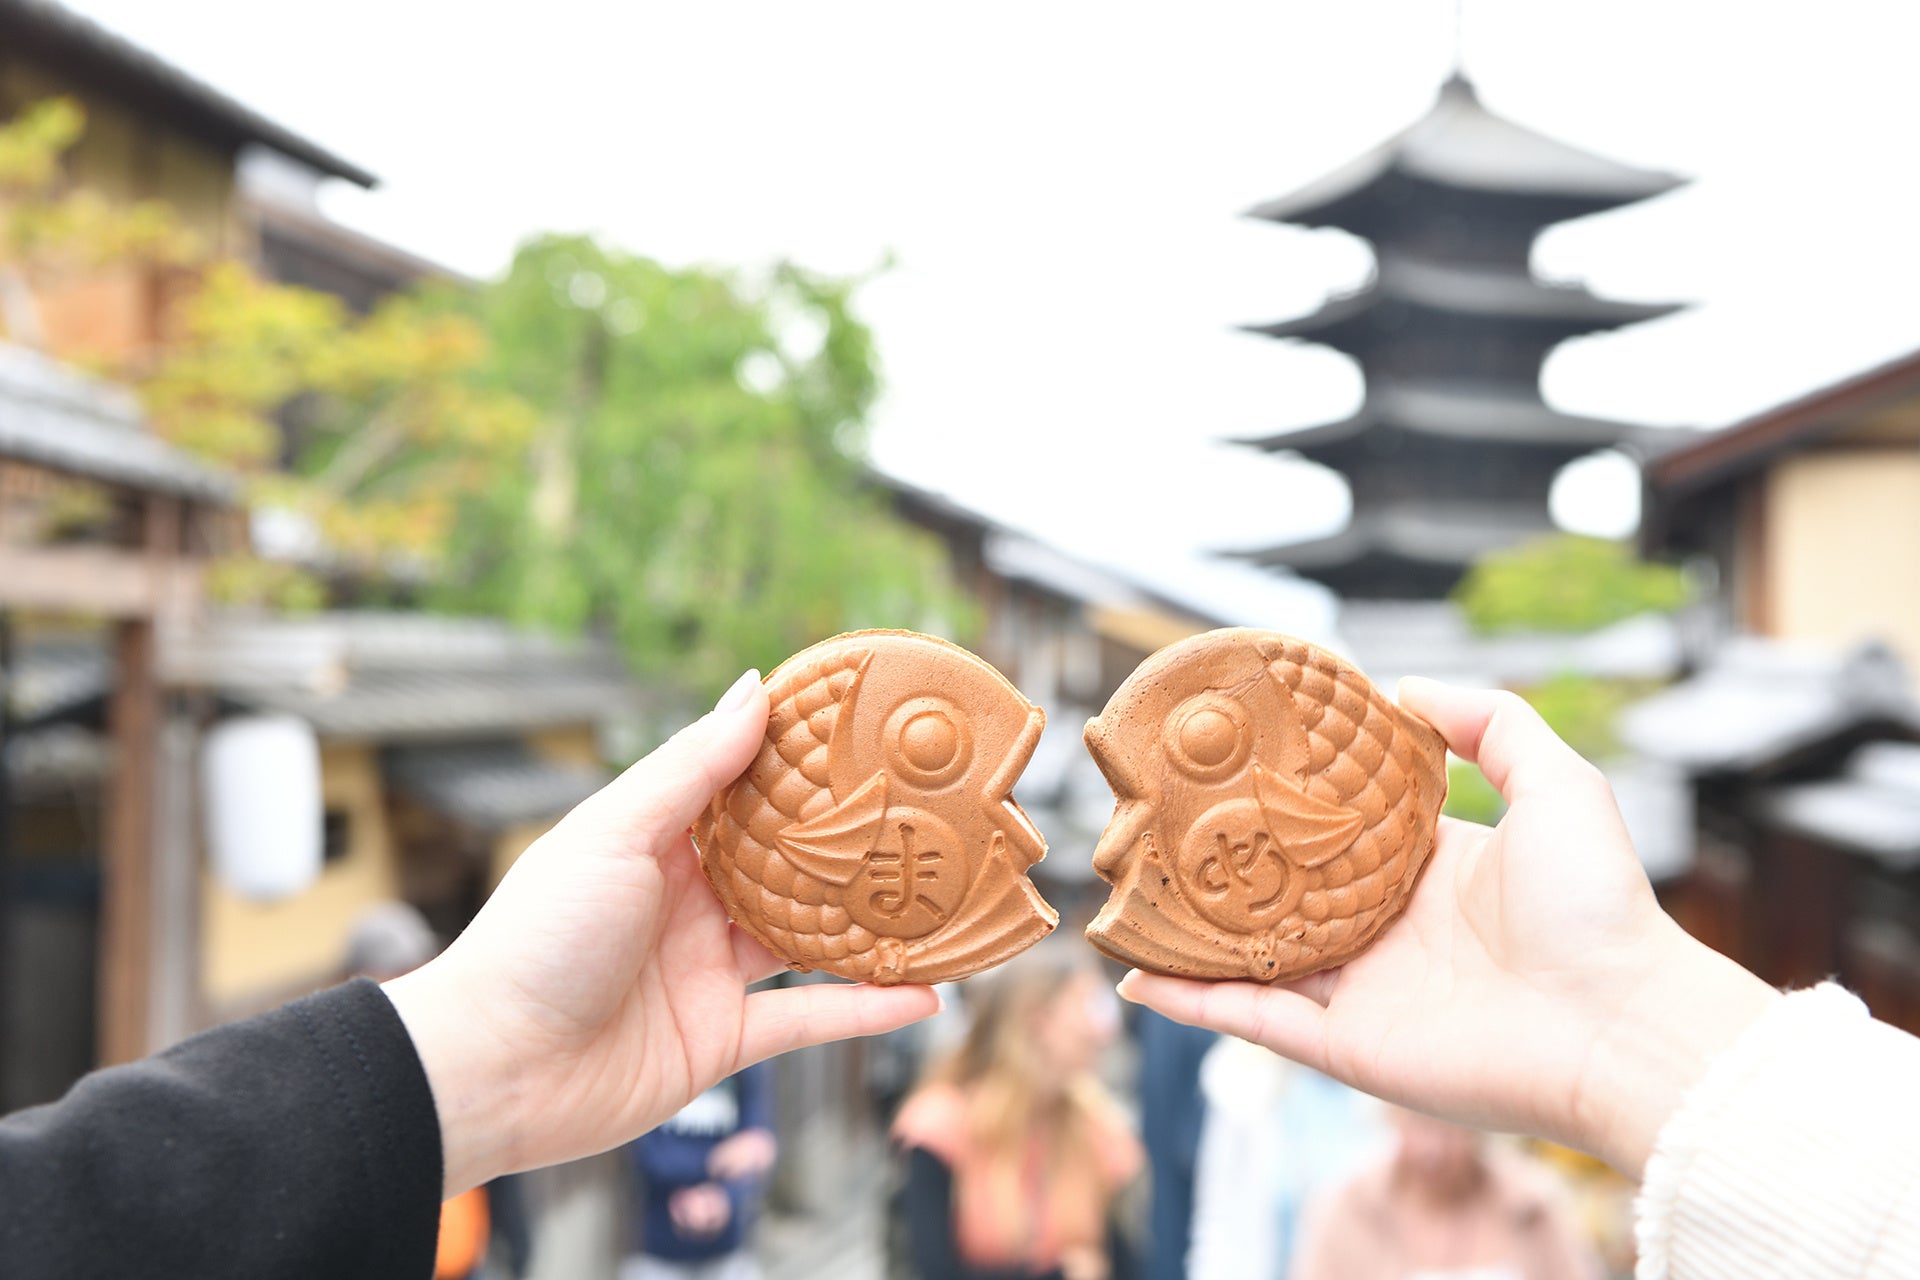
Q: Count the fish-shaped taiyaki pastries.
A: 2